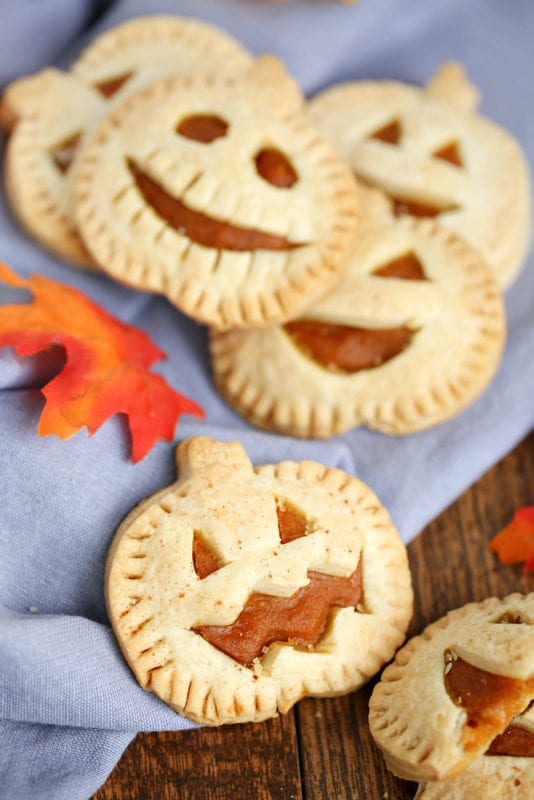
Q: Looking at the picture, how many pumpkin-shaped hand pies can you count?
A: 7